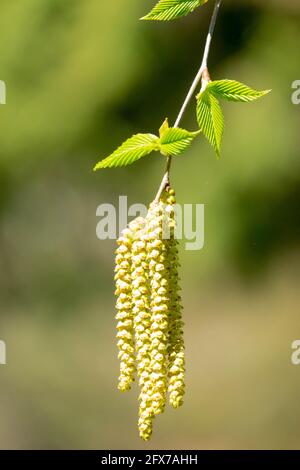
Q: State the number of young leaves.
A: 5